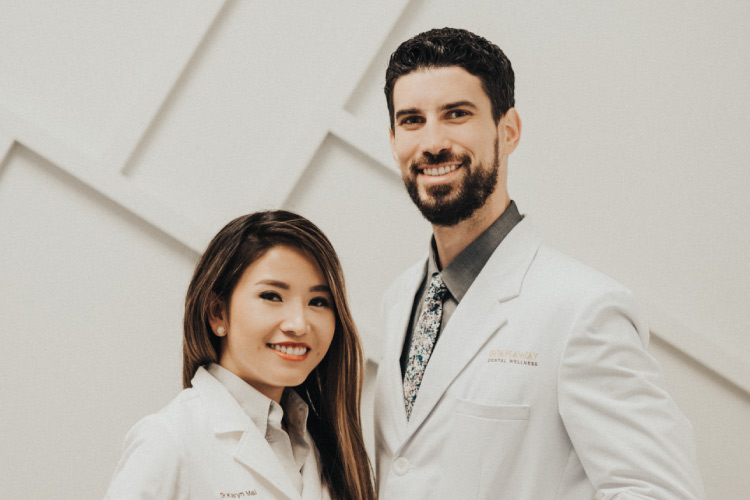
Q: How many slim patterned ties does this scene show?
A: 1